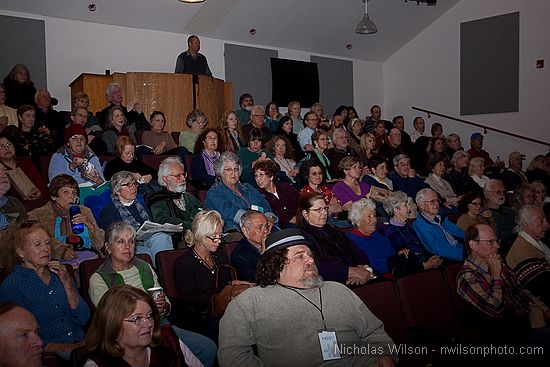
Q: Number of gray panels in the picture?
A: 4